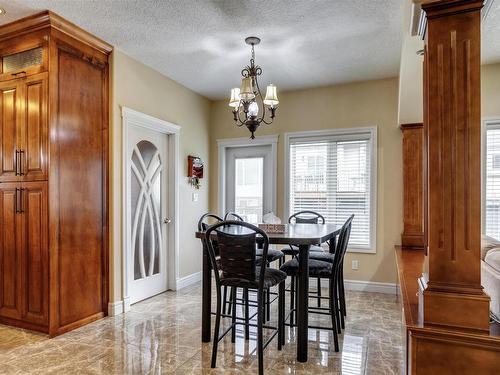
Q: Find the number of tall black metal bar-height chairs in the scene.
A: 6